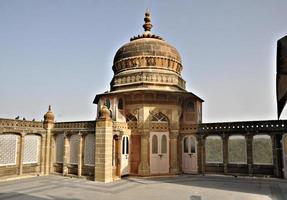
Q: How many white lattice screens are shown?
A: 8